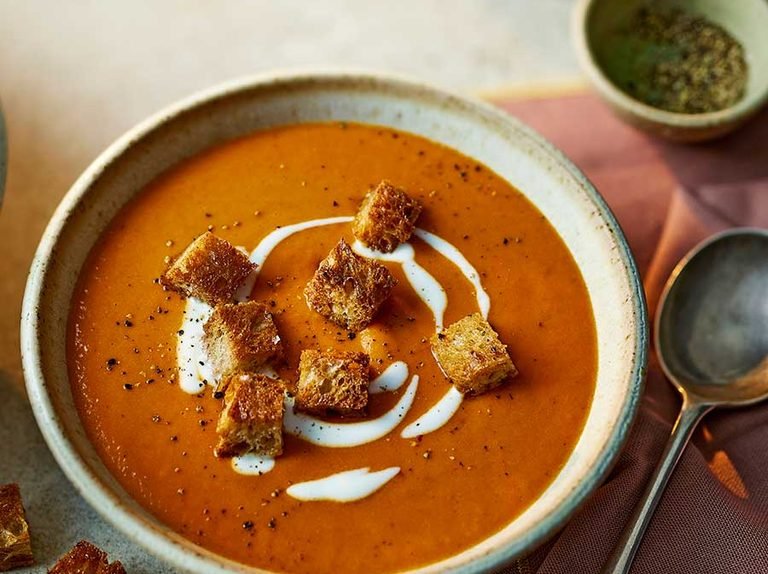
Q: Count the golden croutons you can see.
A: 9